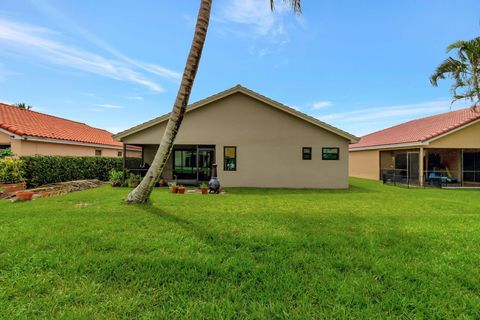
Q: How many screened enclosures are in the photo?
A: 2